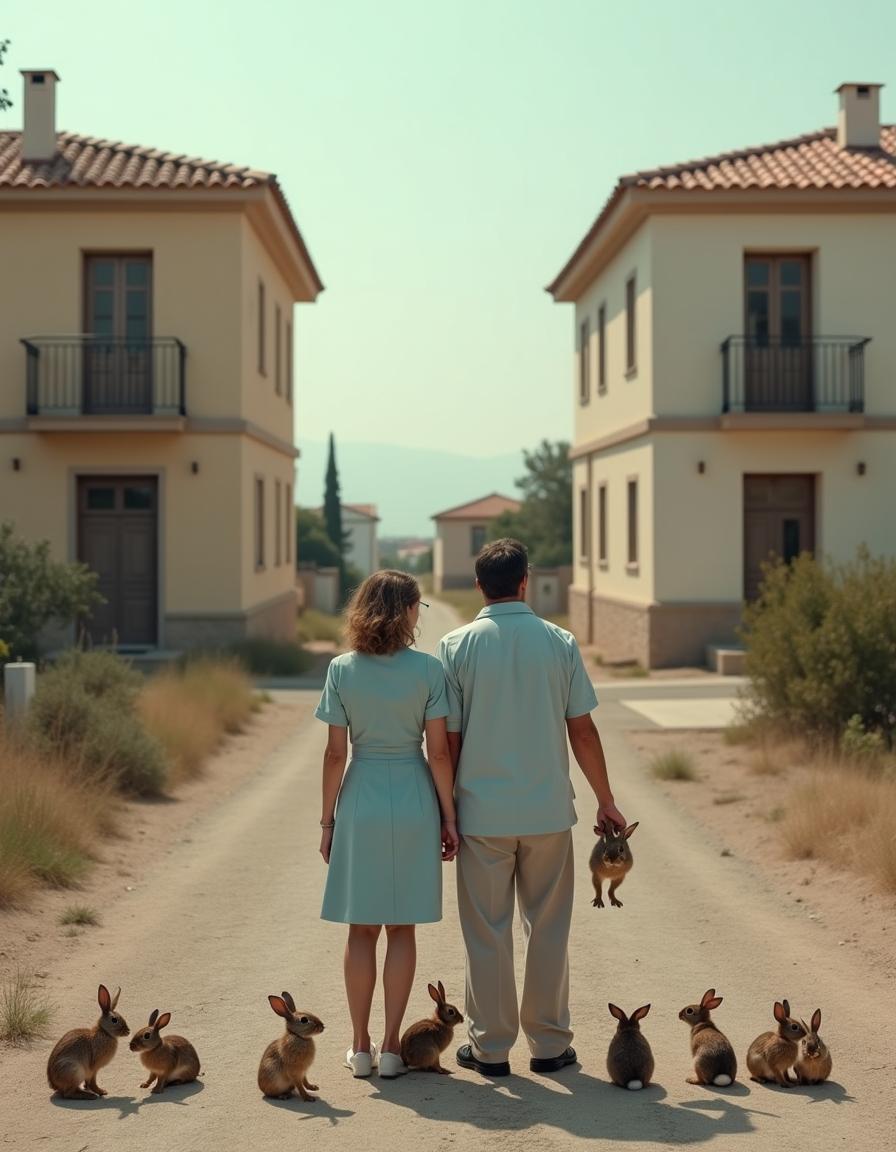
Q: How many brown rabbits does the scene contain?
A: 9